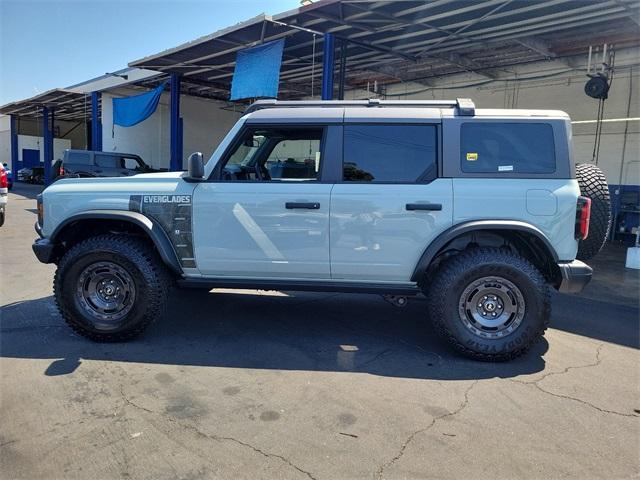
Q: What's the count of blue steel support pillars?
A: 5